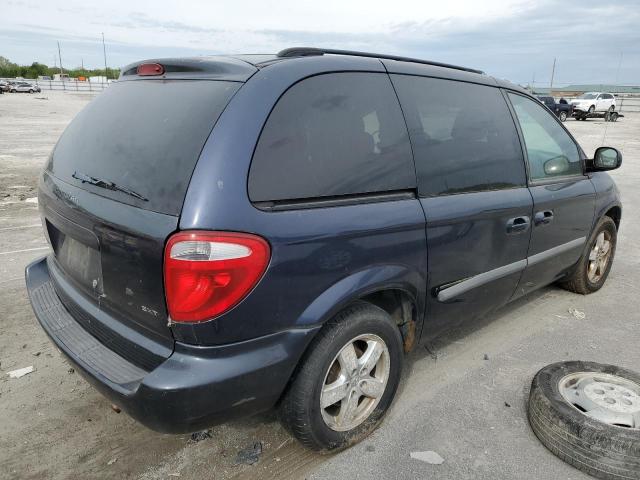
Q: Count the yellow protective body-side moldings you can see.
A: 0